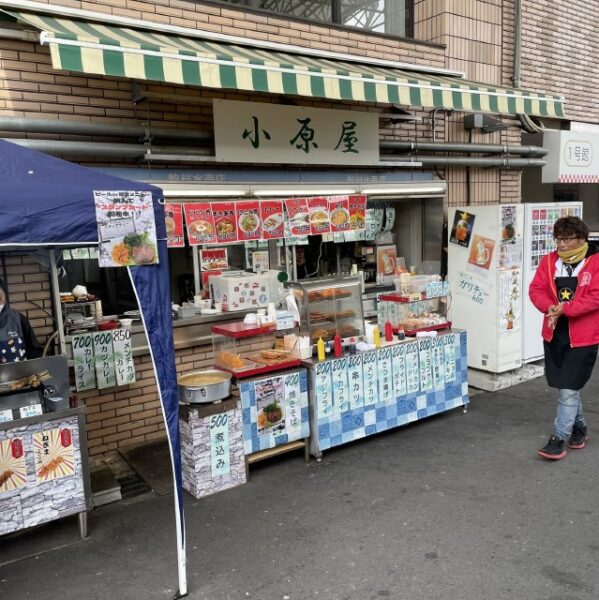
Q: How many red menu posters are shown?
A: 9